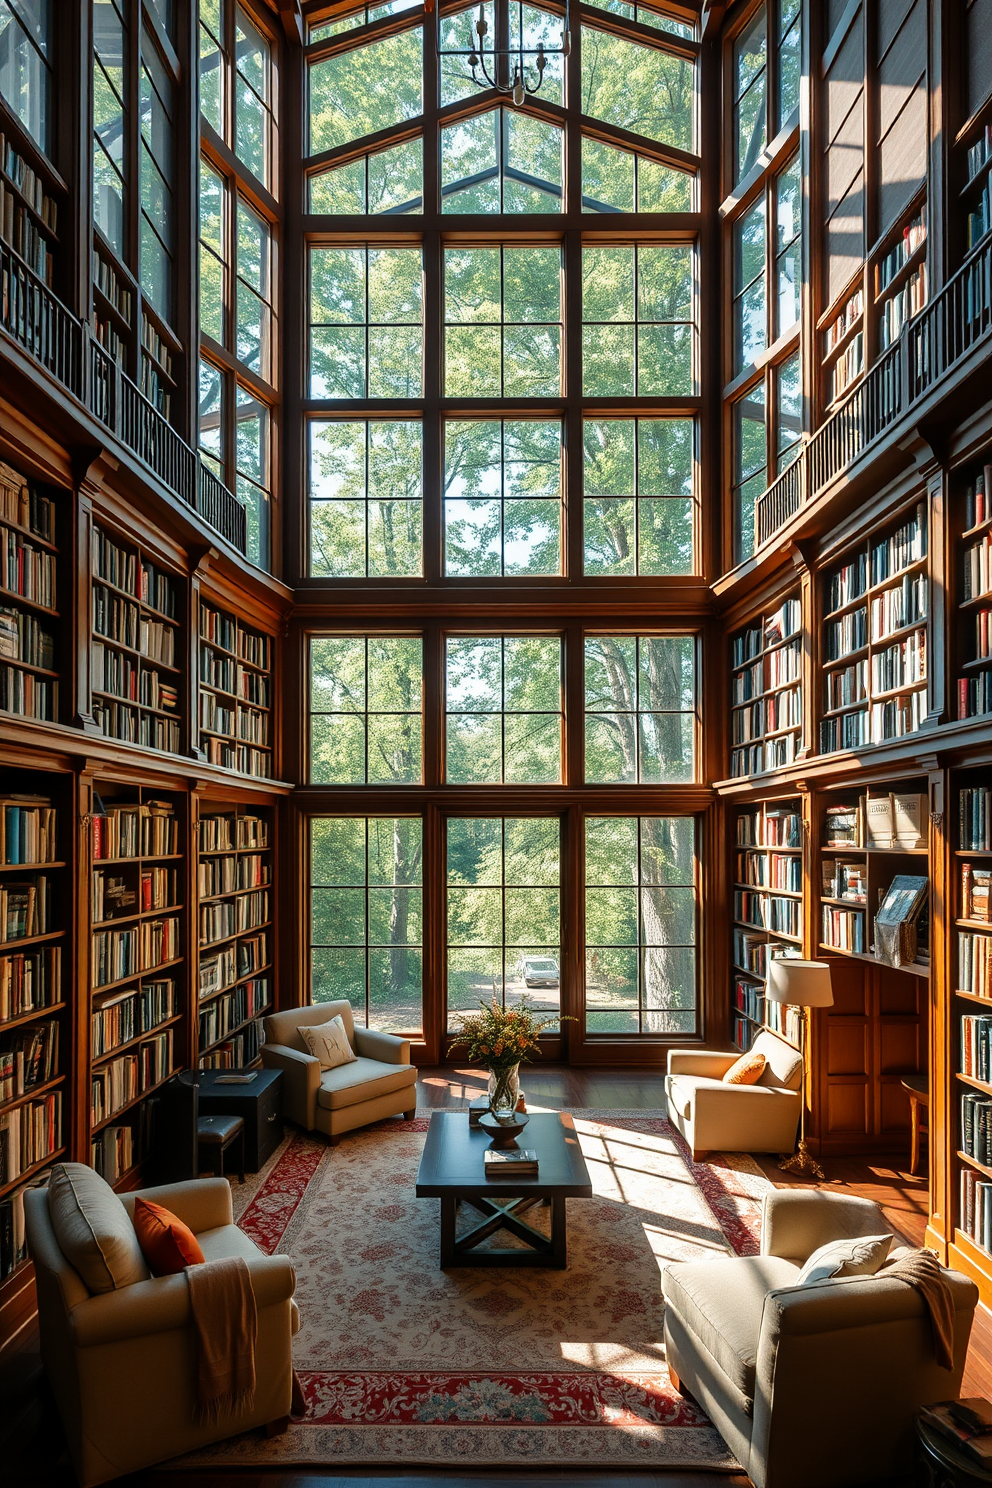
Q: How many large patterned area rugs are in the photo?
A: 1